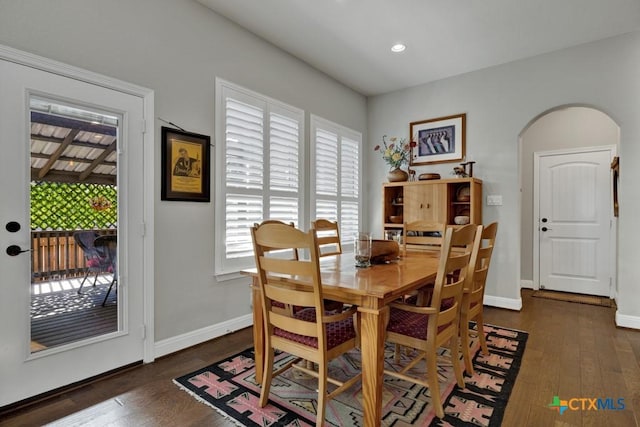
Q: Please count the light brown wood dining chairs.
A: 6